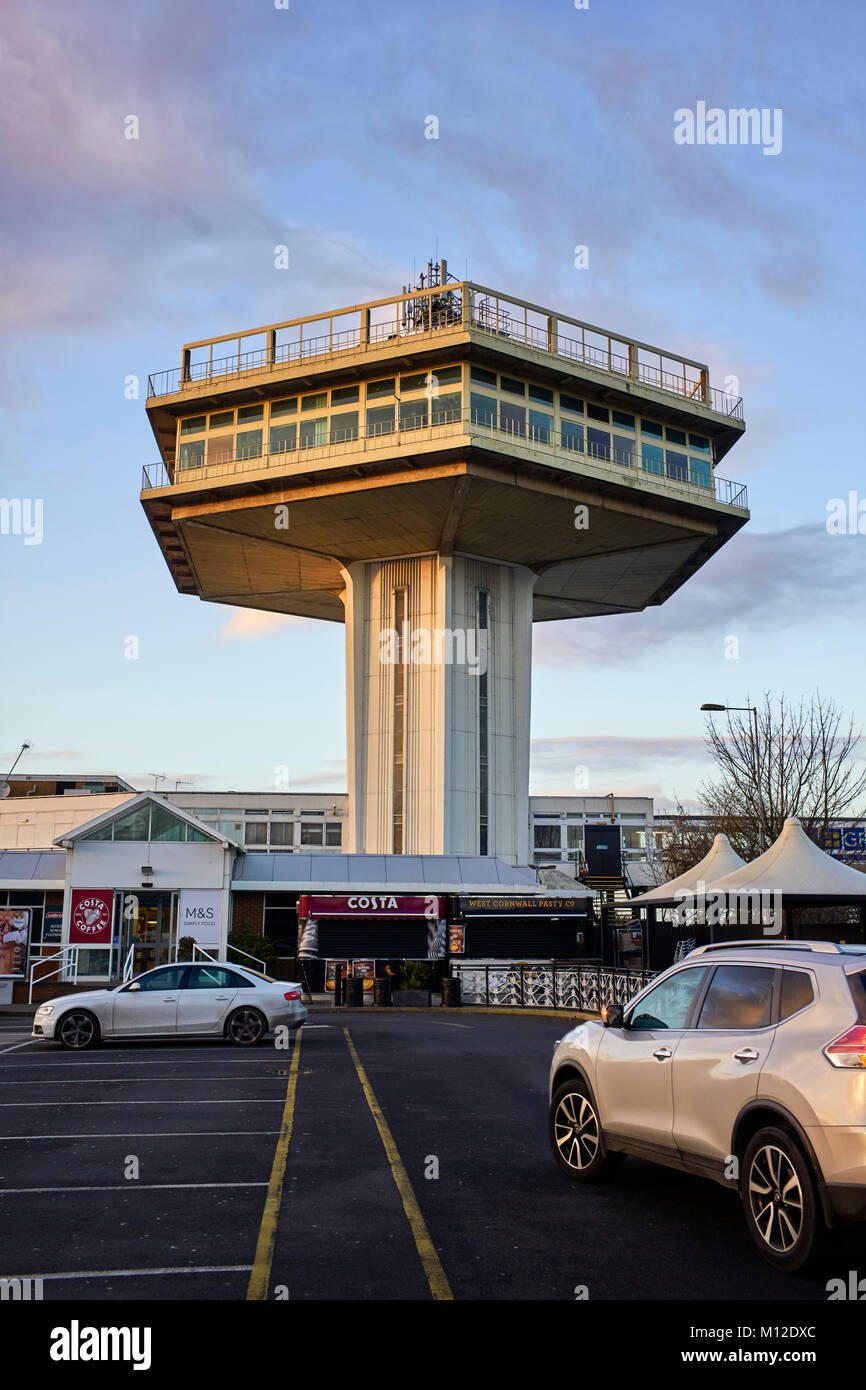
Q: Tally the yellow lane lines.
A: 2